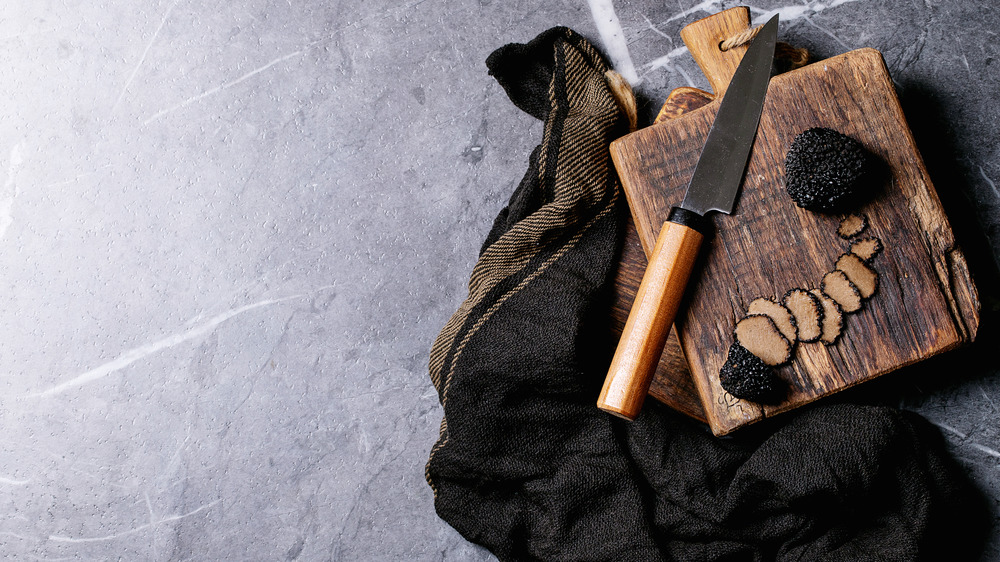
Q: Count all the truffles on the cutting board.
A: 2